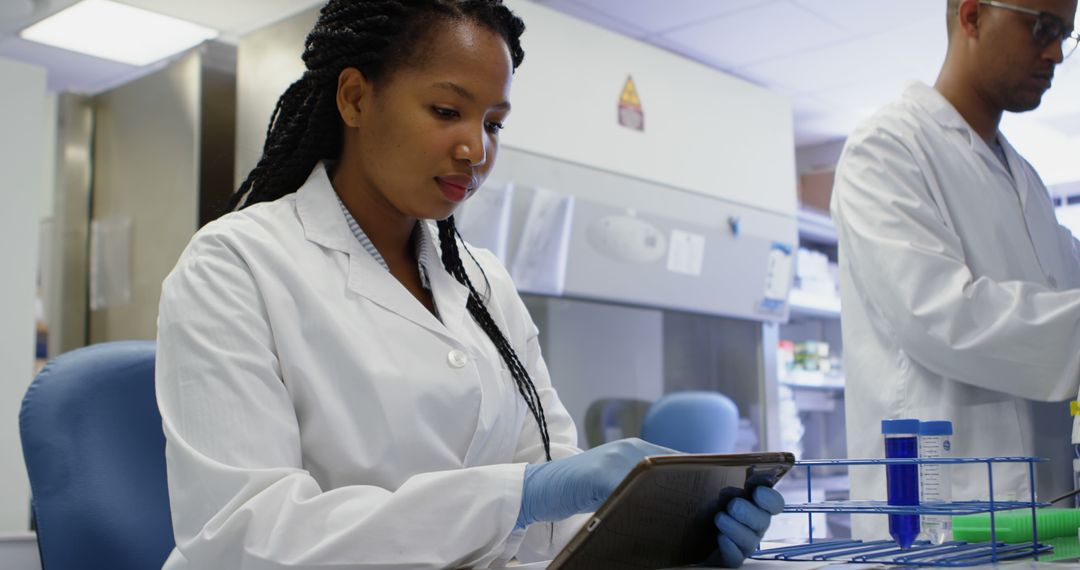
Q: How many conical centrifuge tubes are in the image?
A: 2